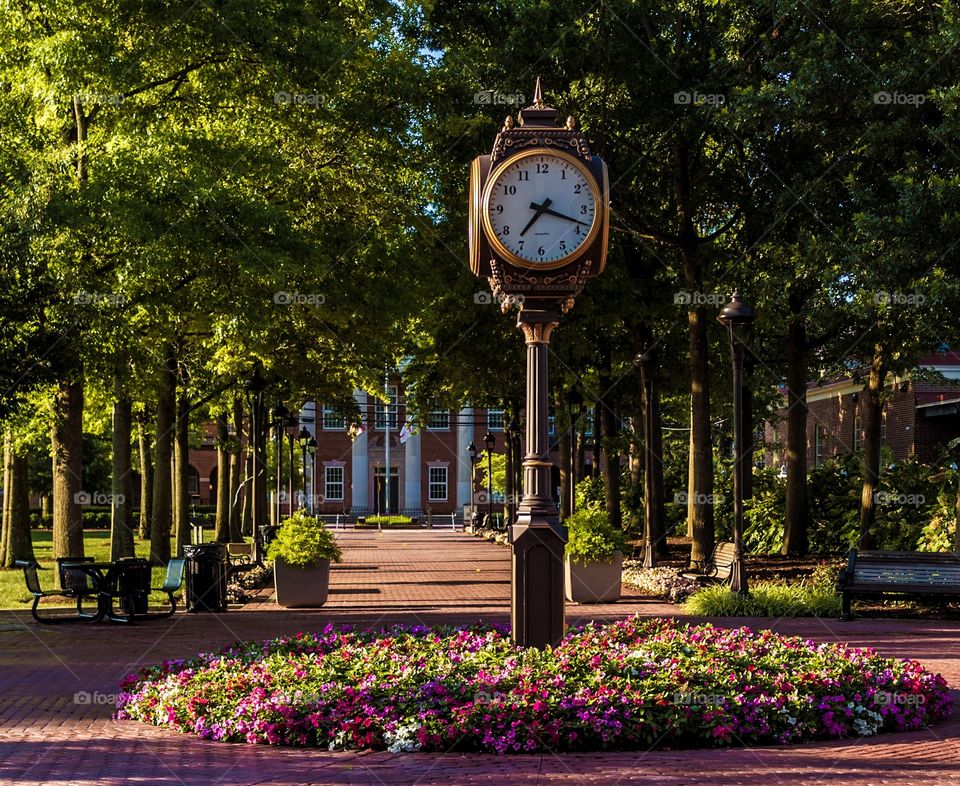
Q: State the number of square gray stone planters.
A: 2